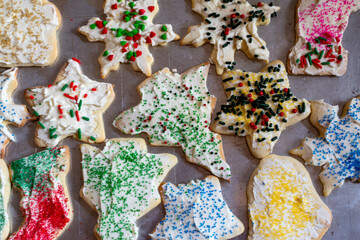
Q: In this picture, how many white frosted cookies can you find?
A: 14